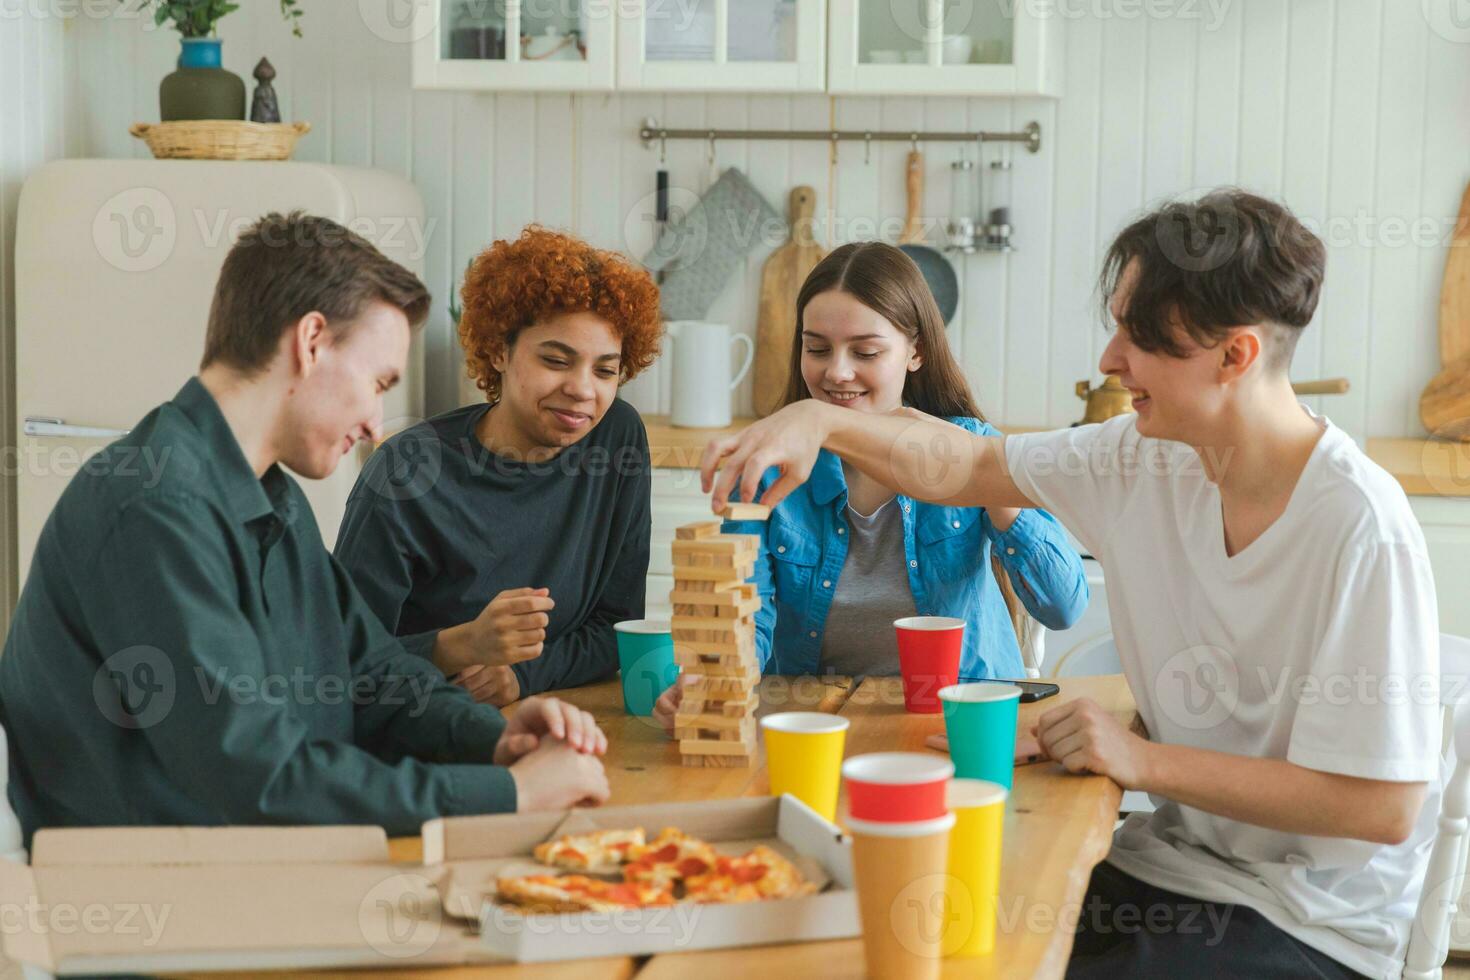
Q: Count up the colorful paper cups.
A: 7